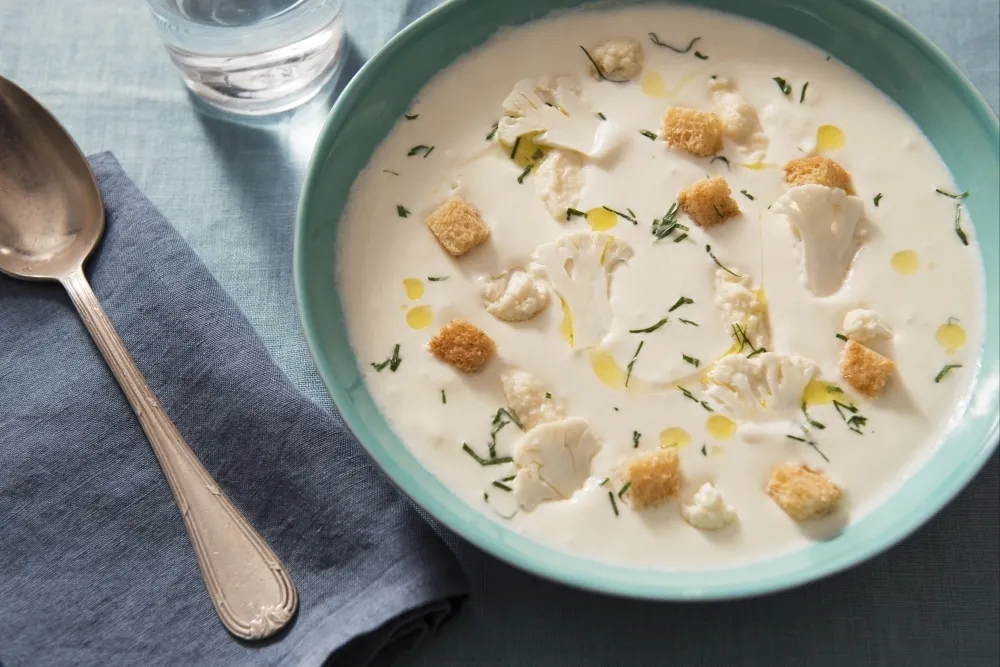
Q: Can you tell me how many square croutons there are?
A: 8